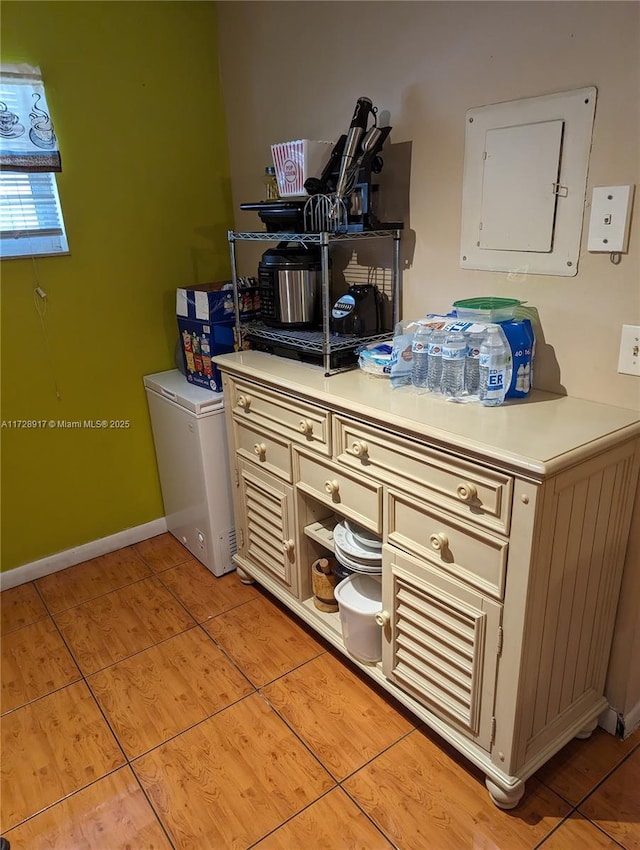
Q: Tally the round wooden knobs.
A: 9